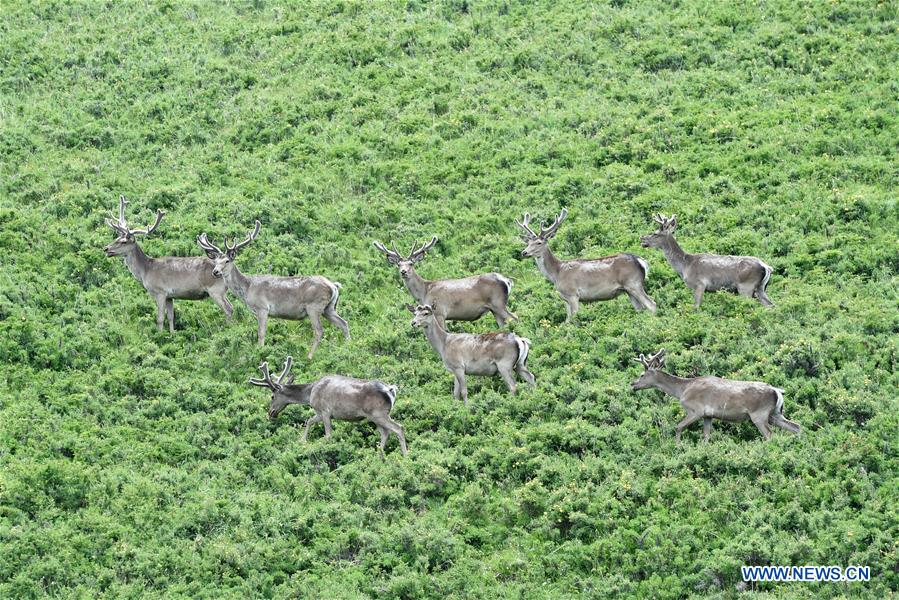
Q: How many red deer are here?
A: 8